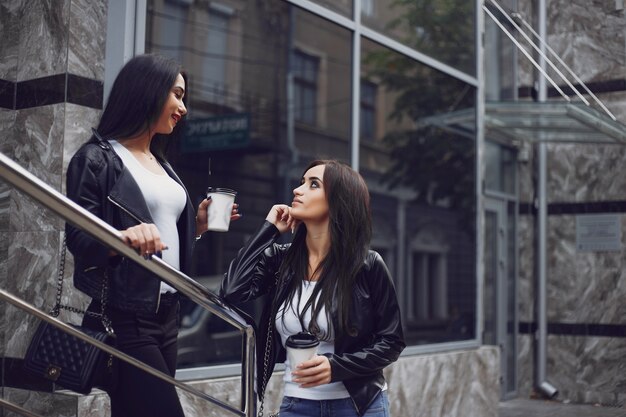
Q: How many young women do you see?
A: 2